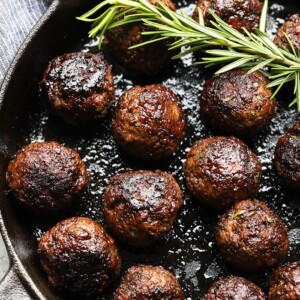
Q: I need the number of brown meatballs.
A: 15